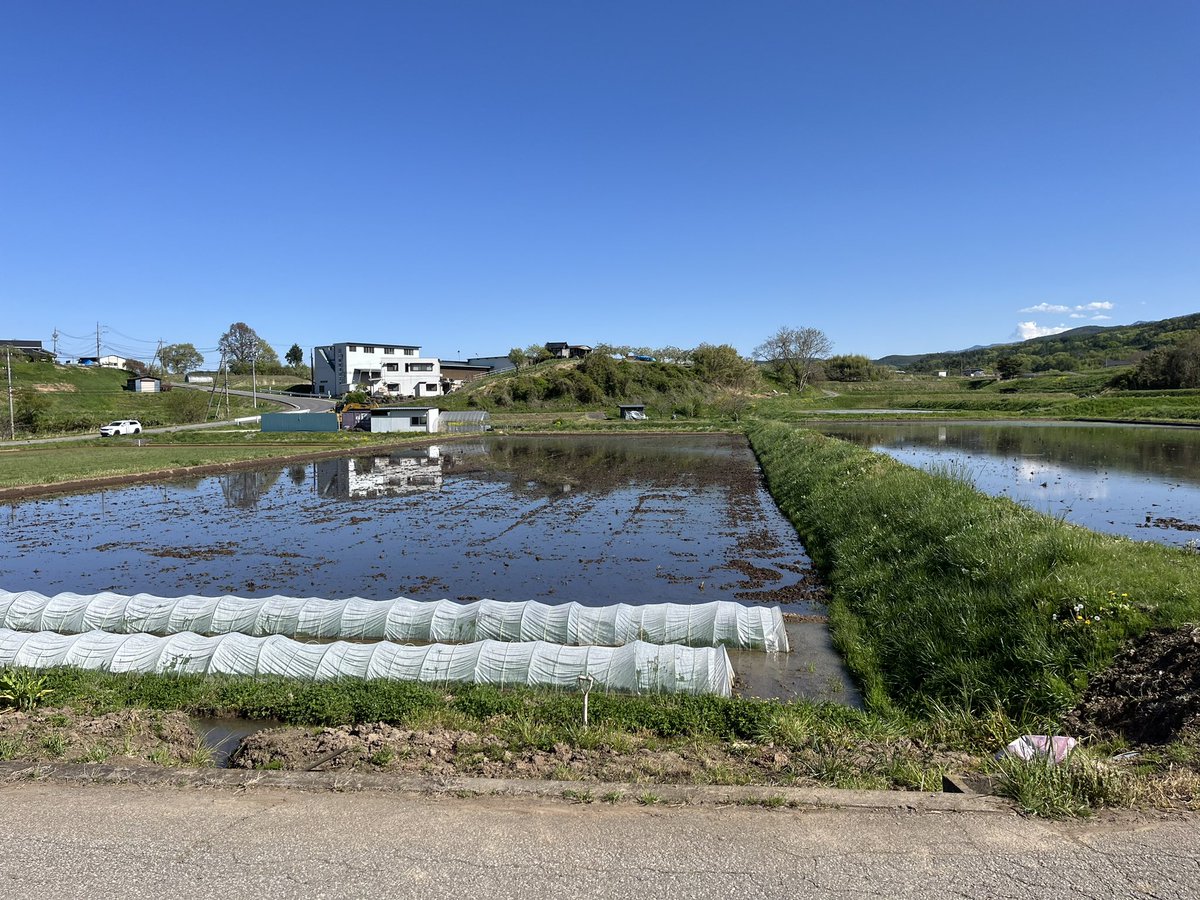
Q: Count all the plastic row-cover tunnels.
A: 2